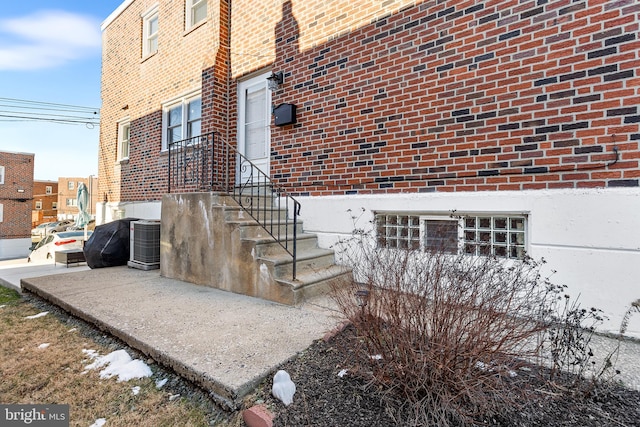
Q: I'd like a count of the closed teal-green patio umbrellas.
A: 1